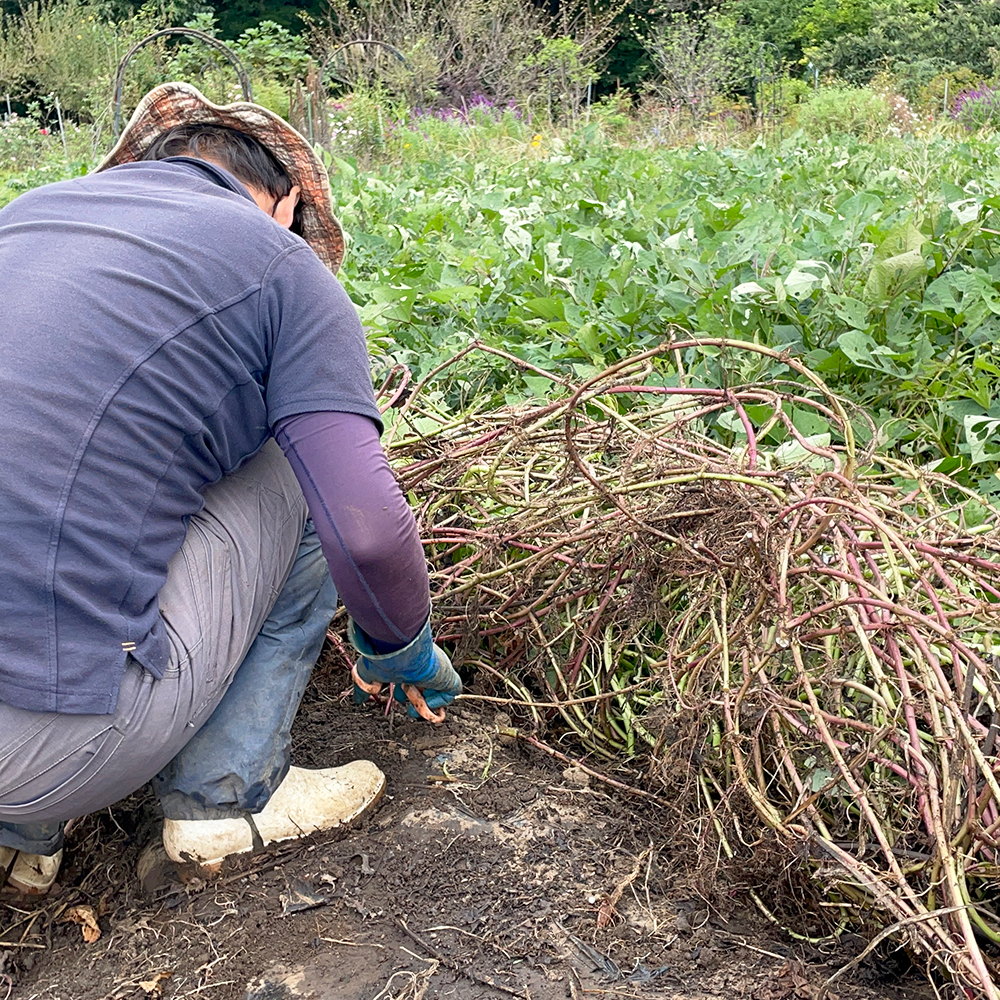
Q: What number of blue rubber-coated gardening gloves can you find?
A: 1